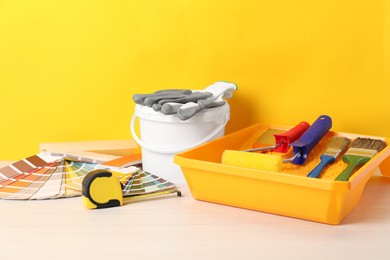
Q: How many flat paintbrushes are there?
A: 2